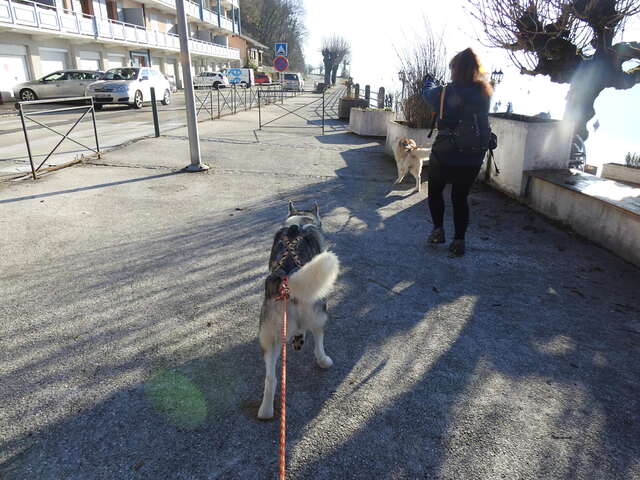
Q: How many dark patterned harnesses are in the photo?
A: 1